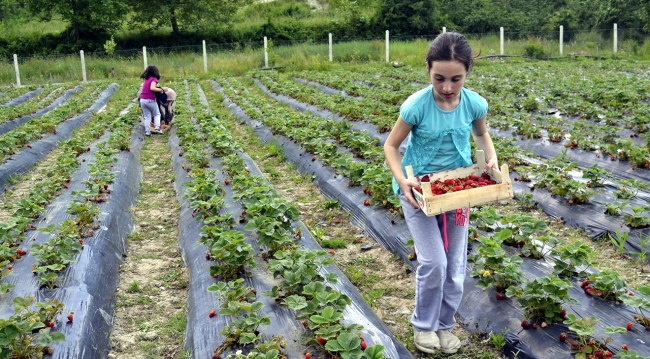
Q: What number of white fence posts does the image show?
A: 11